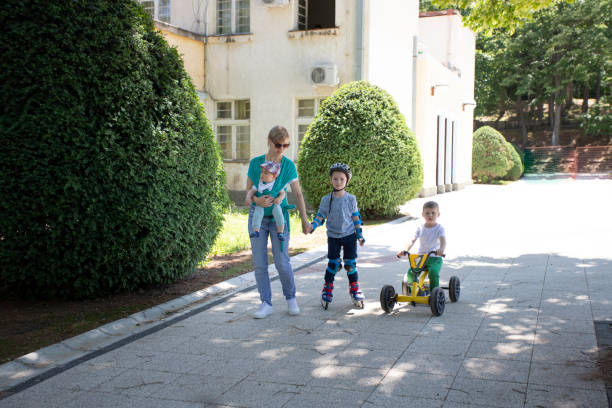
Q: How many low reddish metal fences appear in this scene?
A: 1